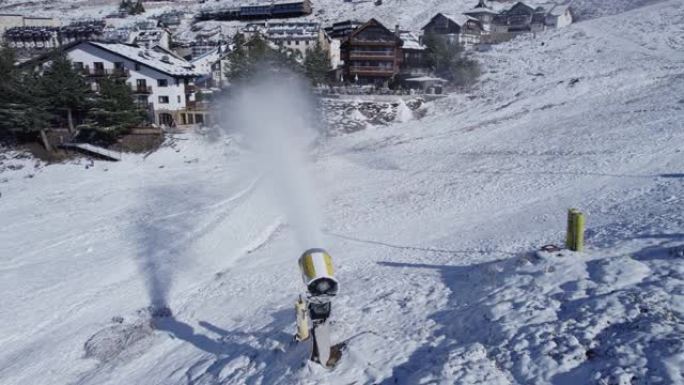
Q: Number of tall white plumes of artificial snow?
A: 1